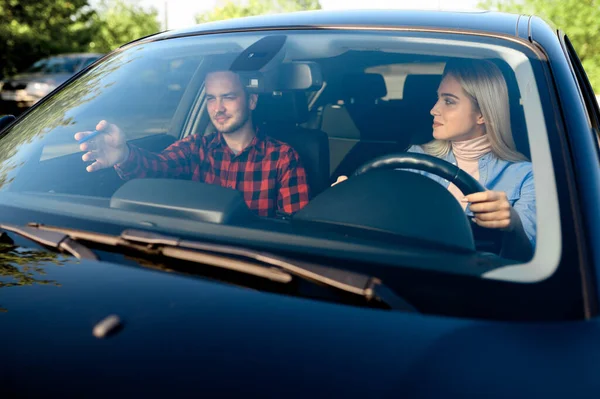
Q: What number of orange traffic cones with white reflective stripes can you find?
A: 0